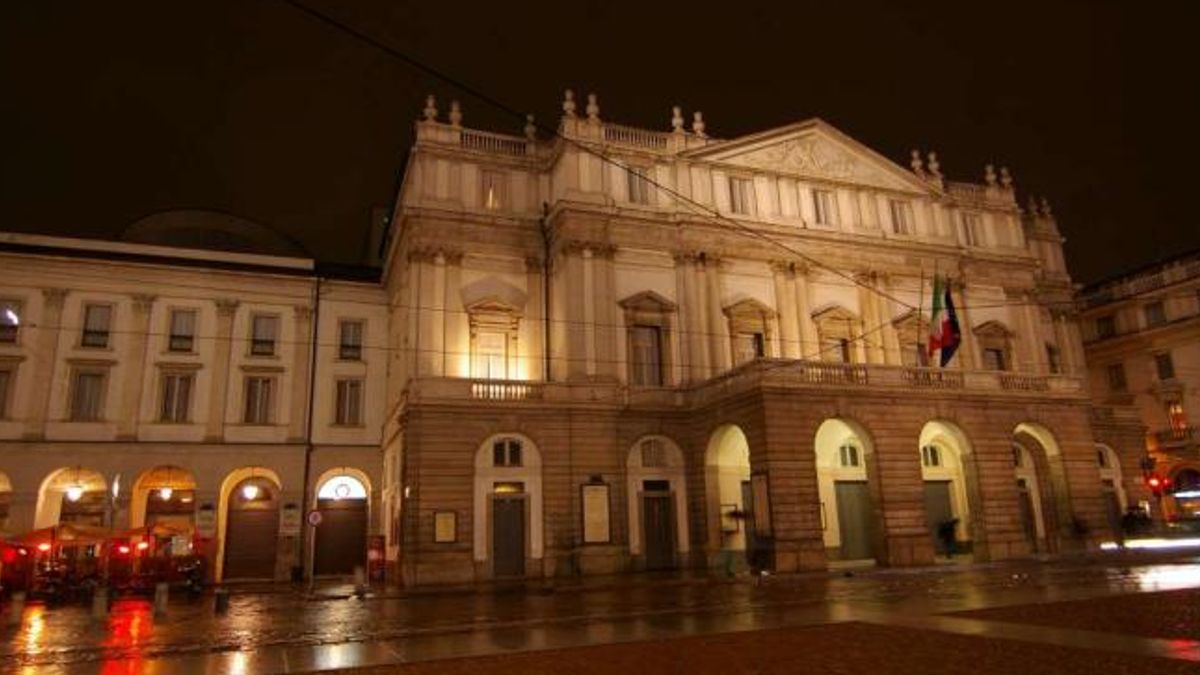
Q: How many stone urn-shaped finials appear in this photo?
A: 13